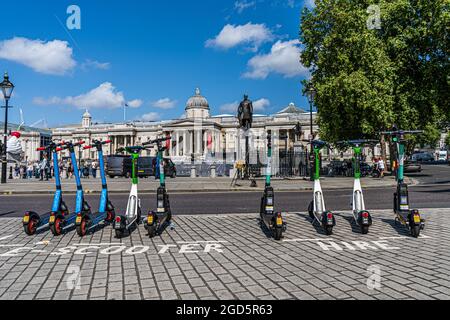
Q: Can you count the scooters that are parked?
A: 9